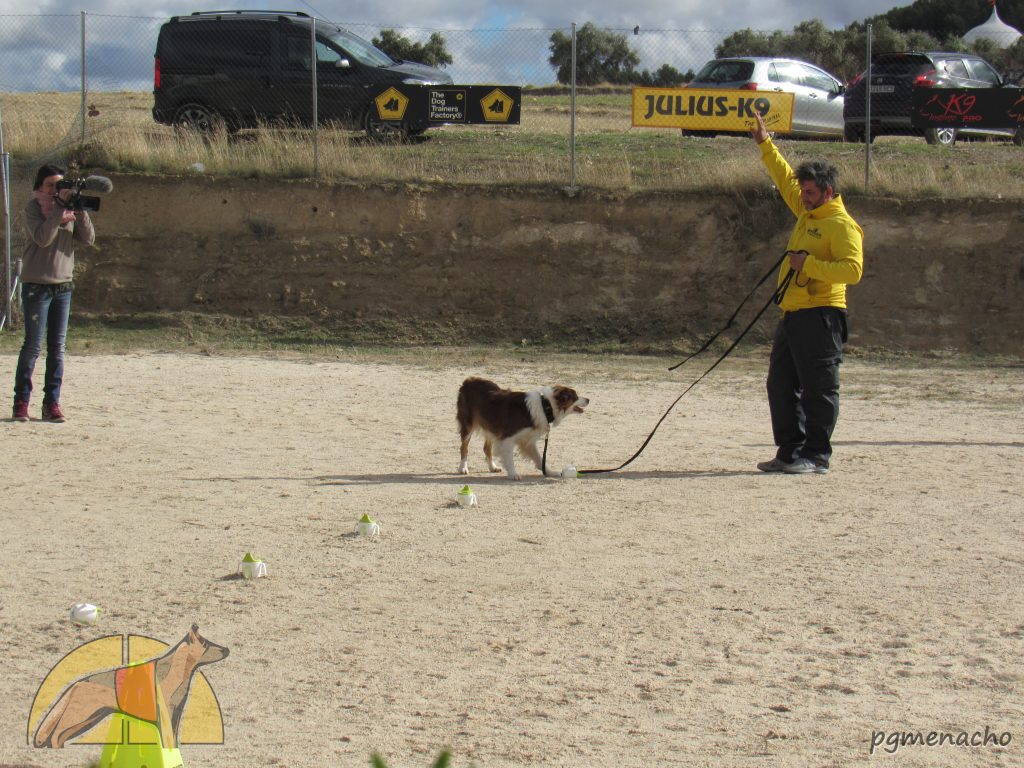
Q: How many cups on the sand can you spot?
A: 5